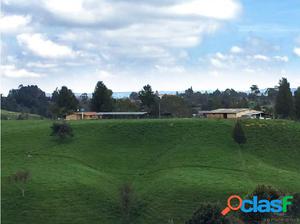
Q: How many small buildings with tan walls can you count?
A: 2